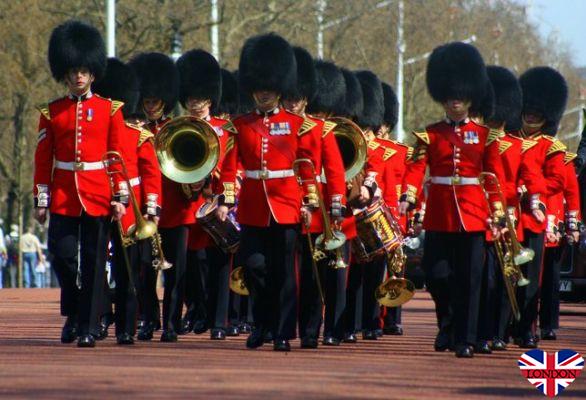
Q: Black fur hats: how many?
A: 15